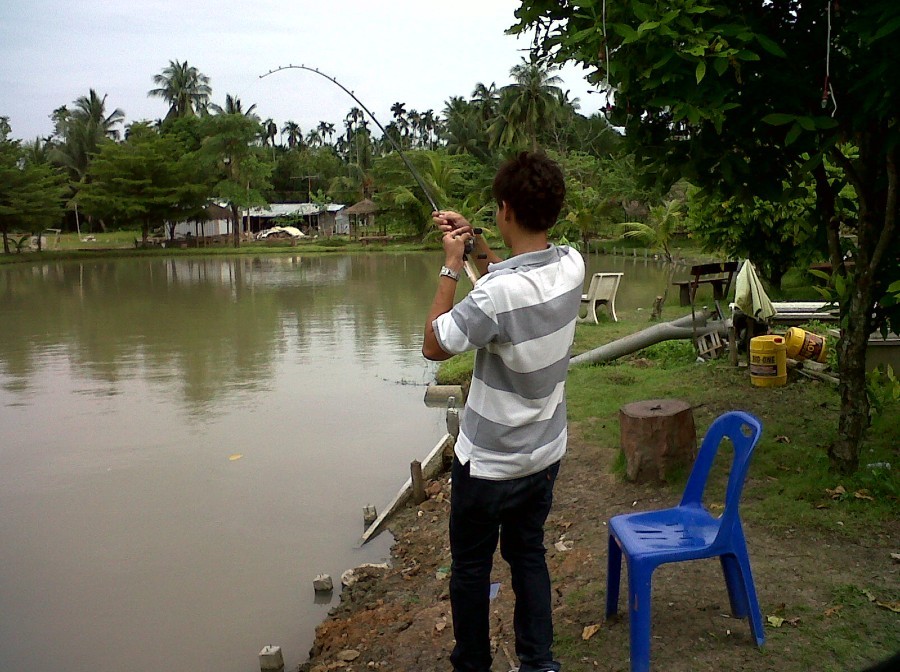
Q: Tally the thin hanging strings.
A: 2